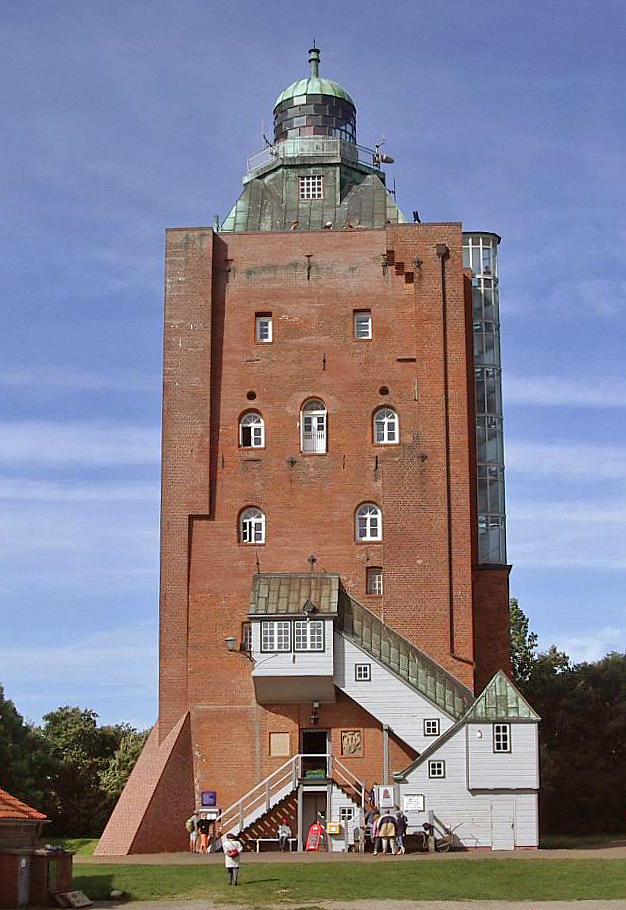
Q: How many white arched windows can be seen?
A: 5